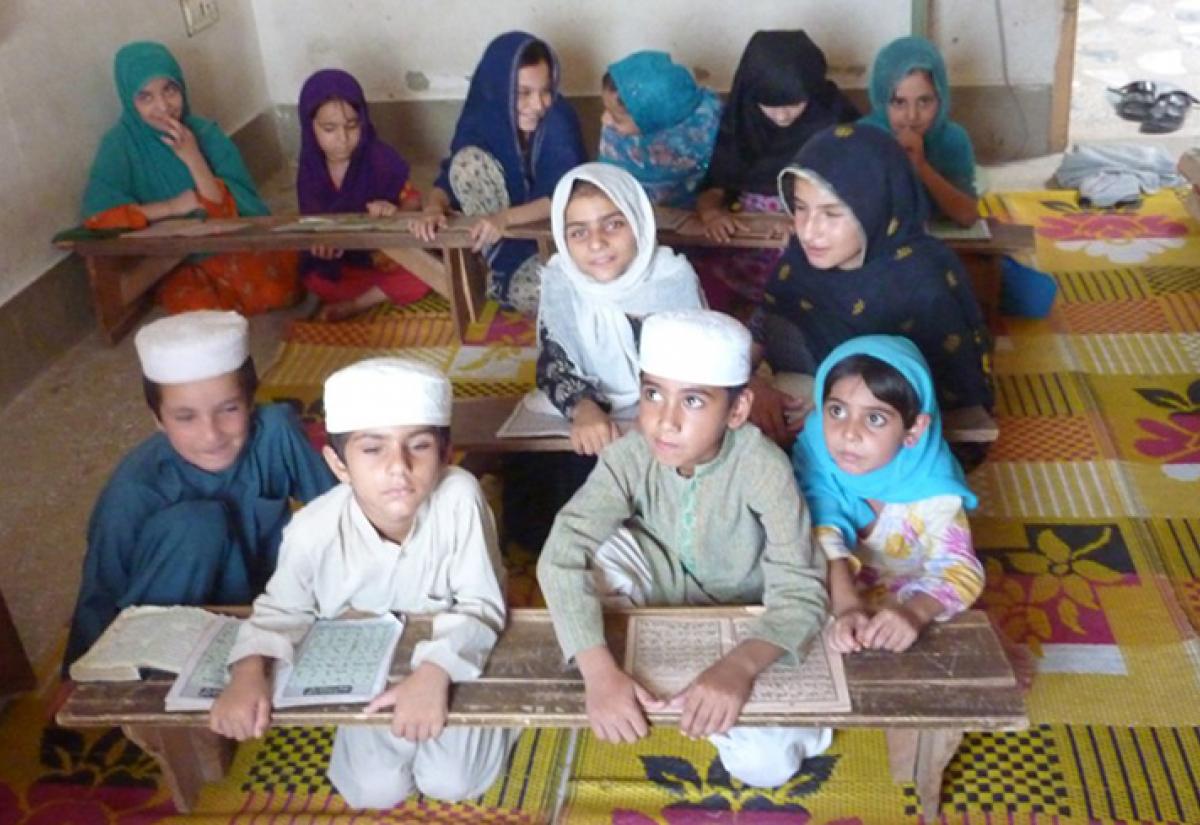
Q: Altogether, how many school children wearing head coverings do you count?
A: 12